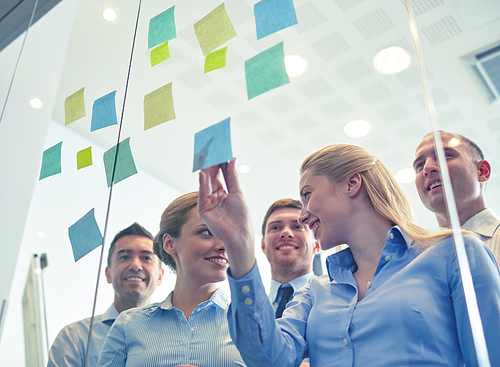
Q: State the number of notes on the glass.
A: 14